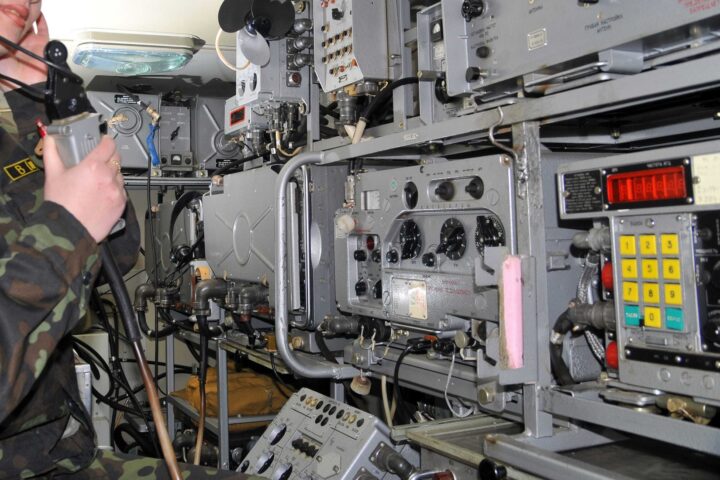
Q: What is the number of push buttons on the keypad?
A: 12